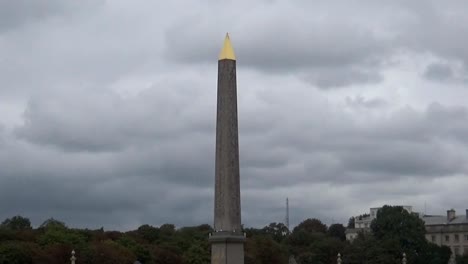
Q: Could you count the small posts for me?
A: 3